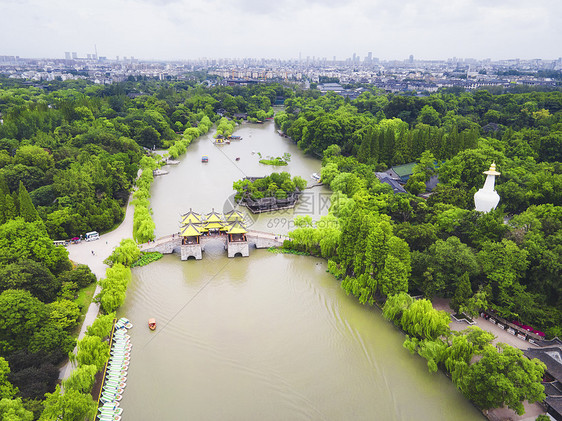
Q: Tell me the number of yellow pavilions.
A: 5